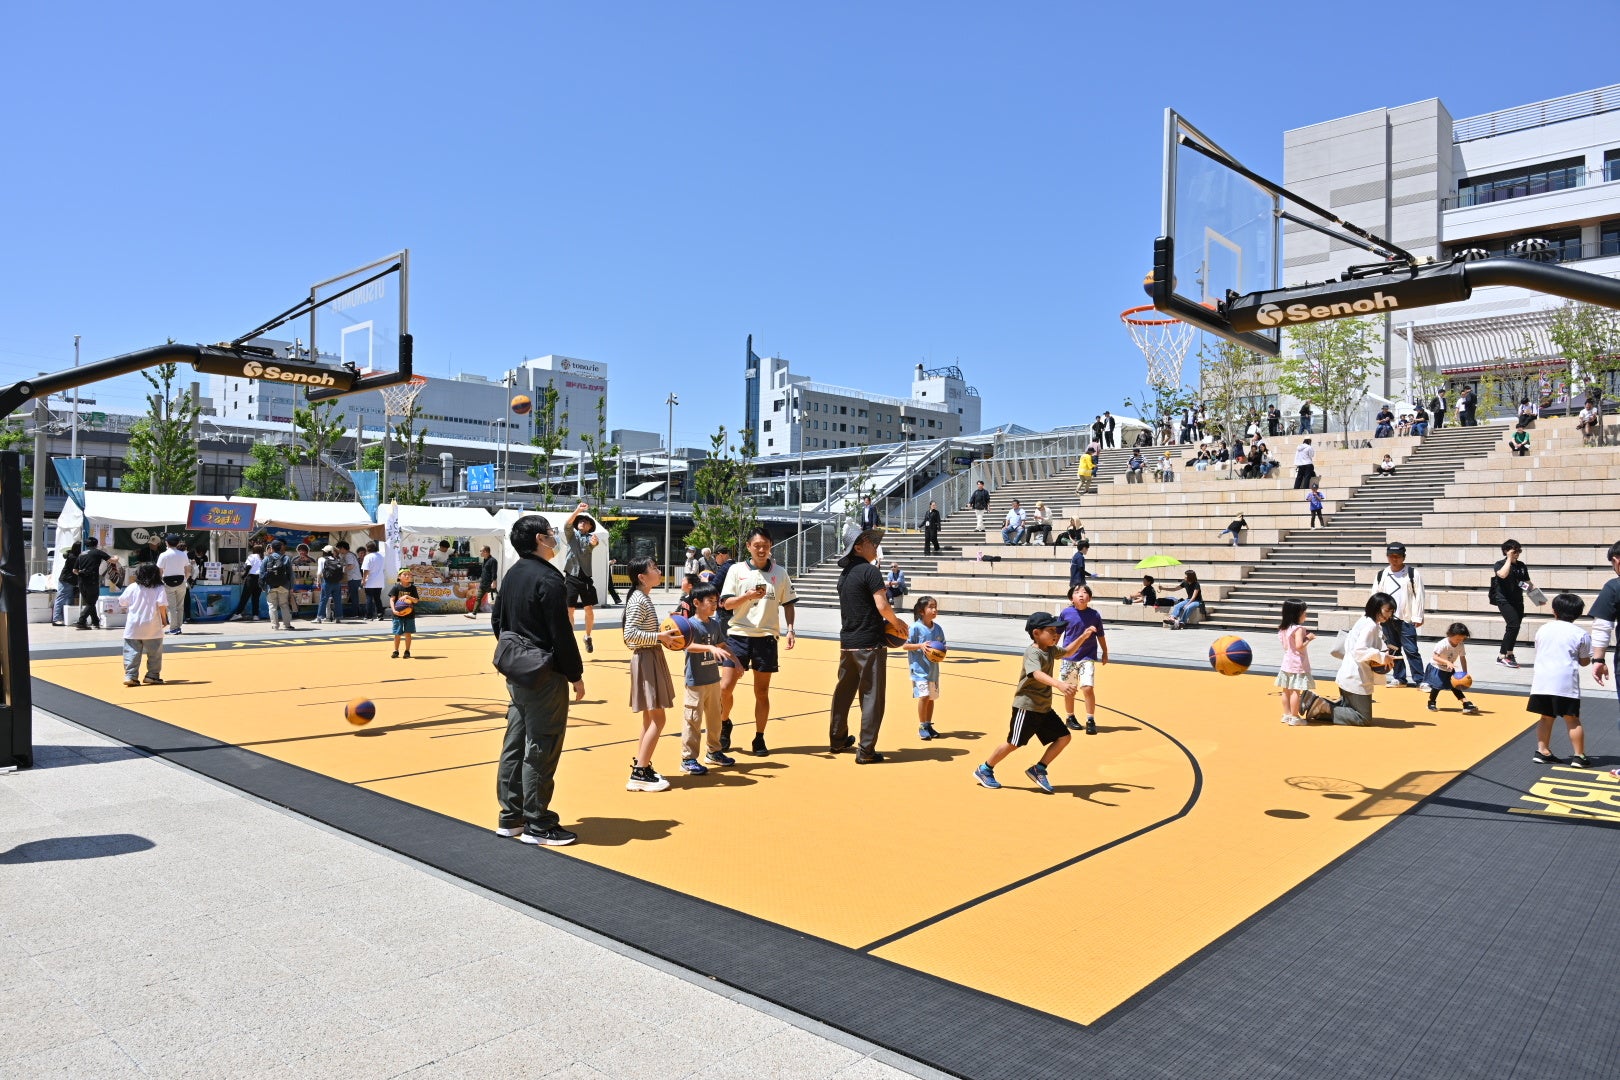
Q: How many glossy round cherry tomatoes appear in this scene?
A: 0